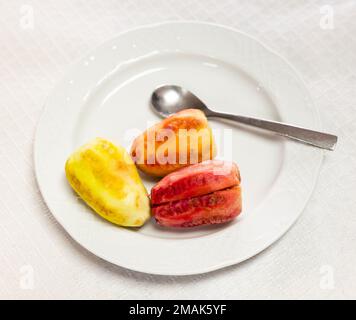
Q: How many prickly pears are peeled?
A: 3